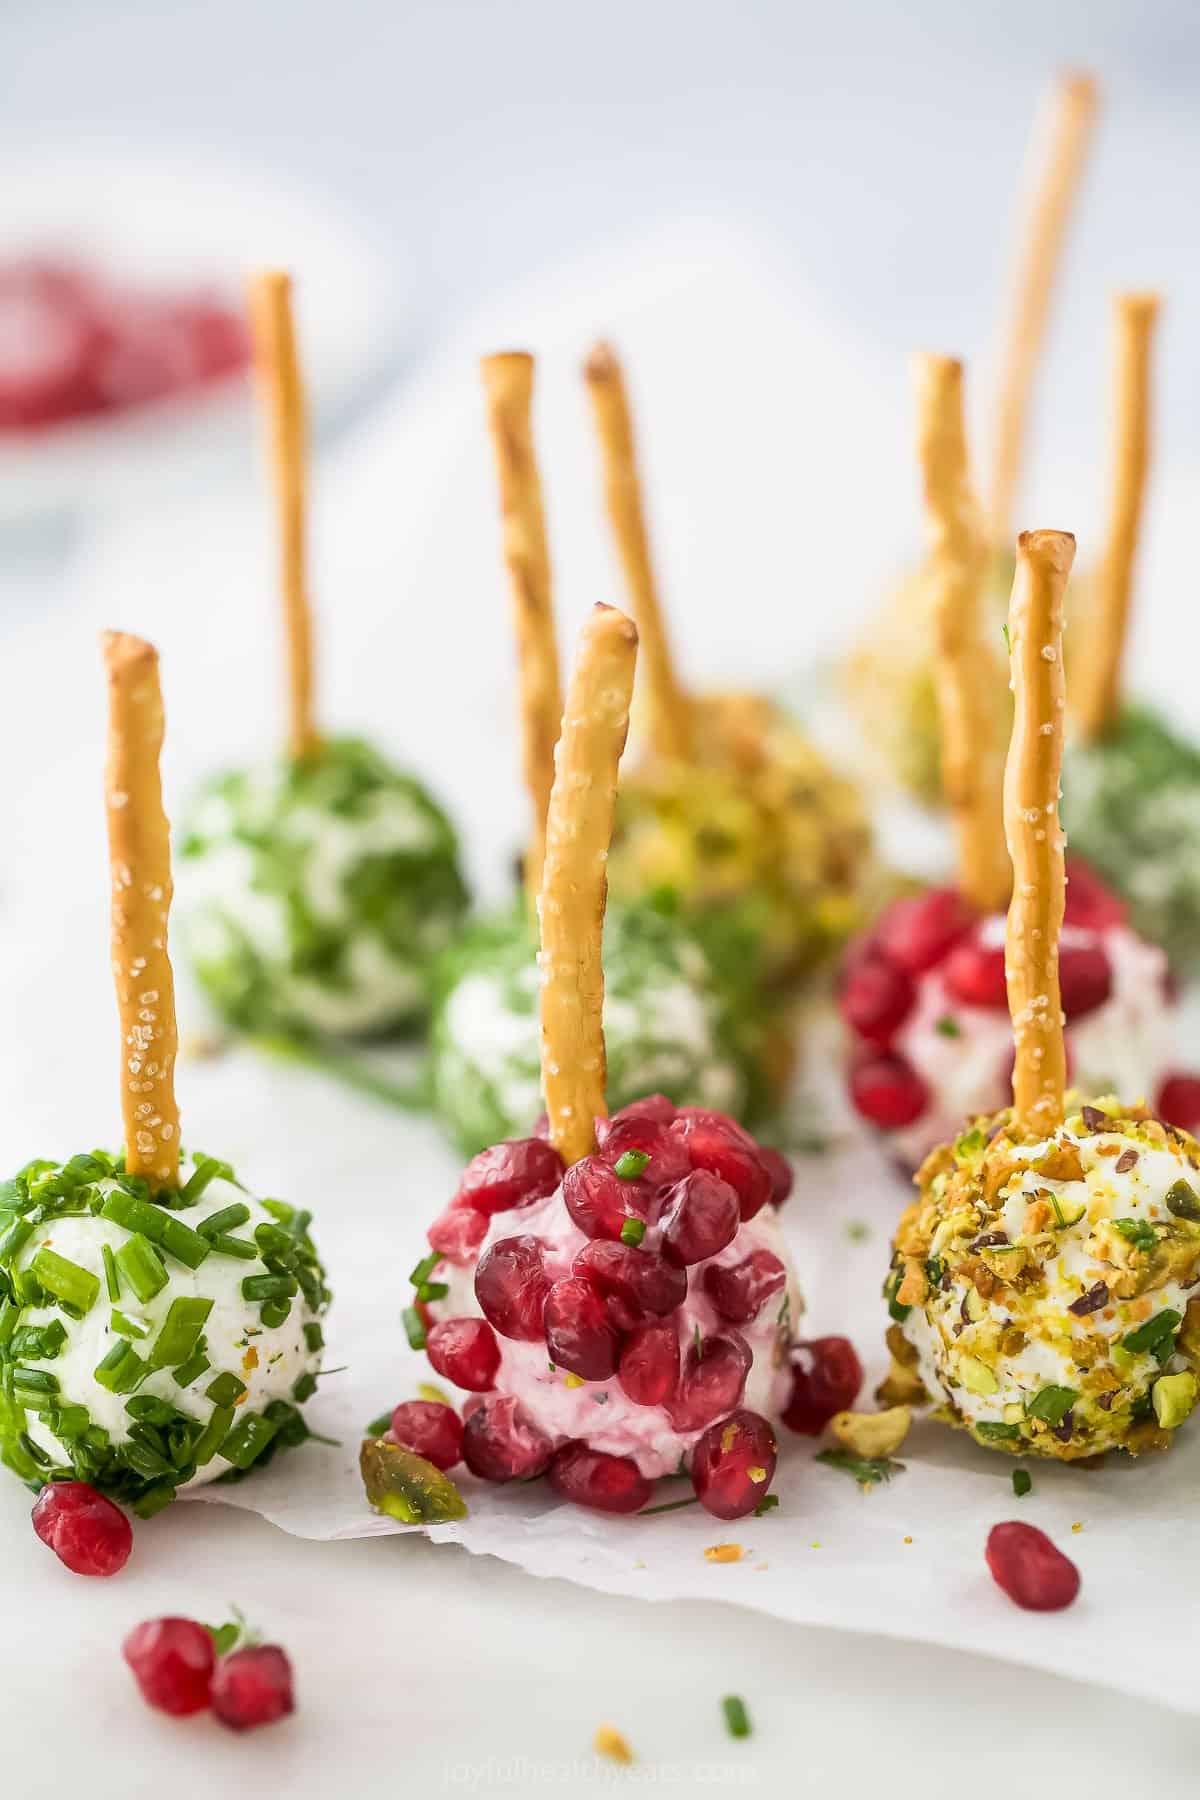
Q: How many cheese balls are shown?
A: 9